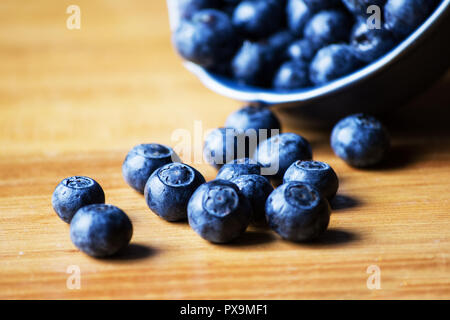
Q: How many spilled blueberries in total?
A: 13